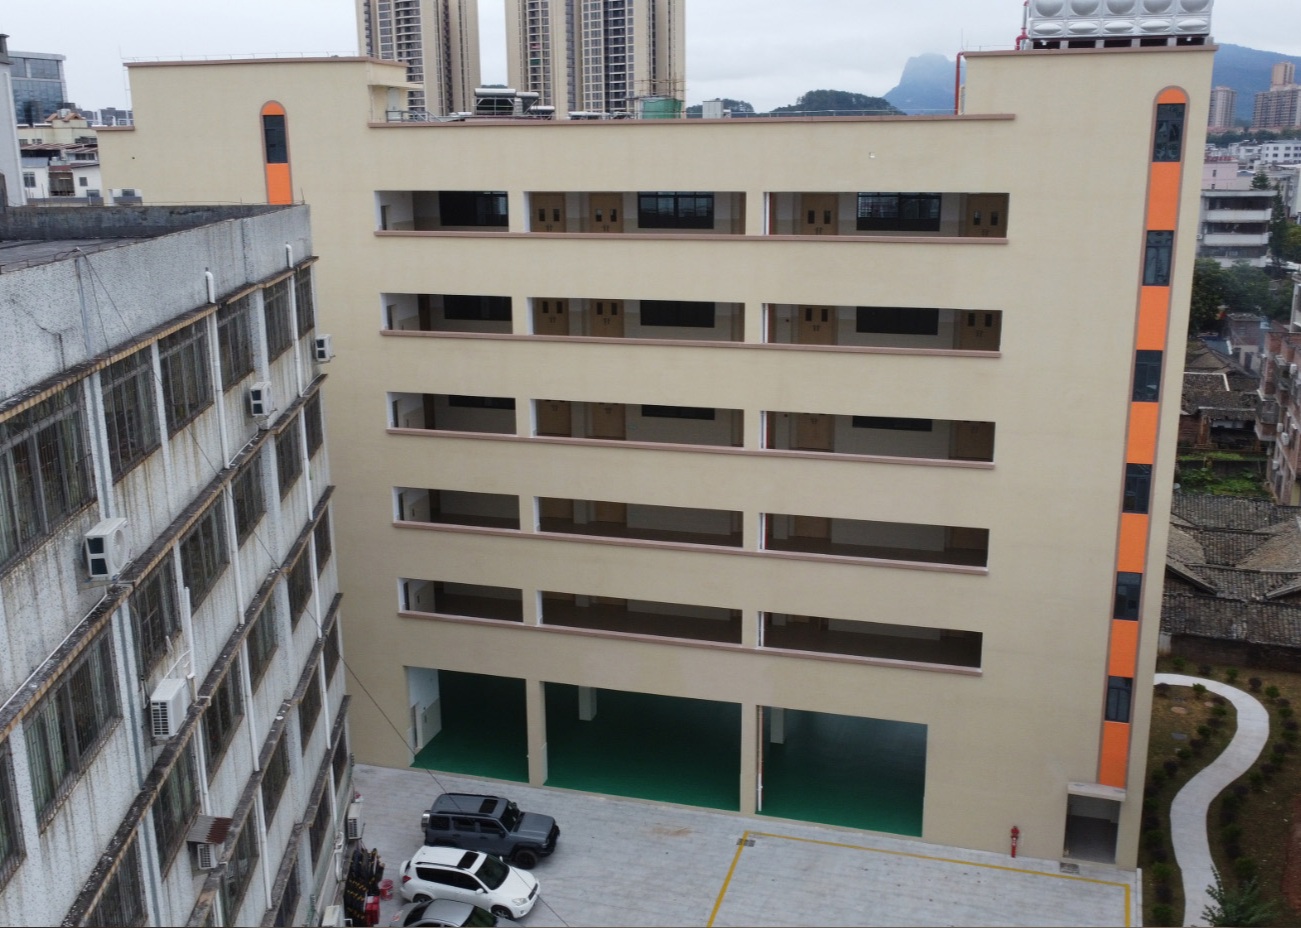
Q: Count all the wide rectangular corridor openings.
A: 15